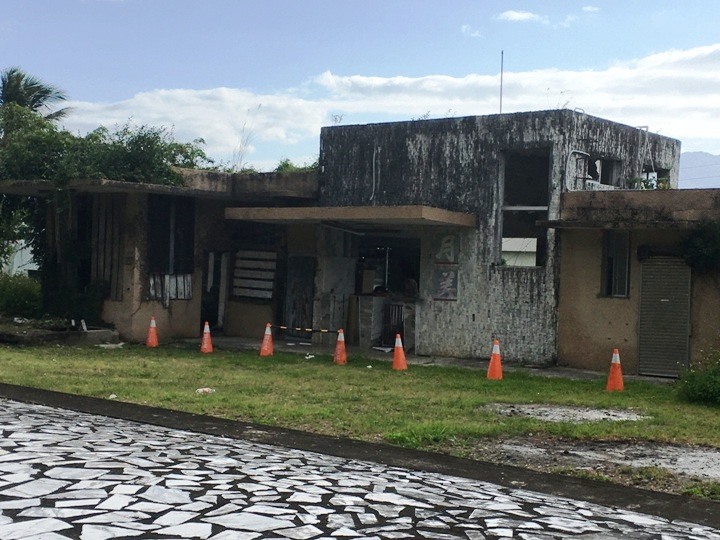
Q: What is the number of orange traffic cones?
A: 7